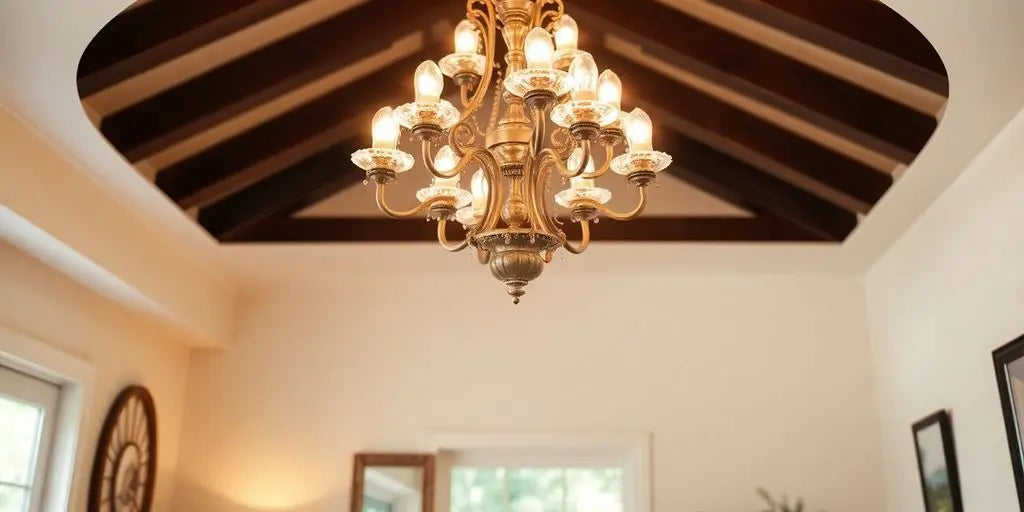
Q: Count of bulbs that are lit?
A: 11